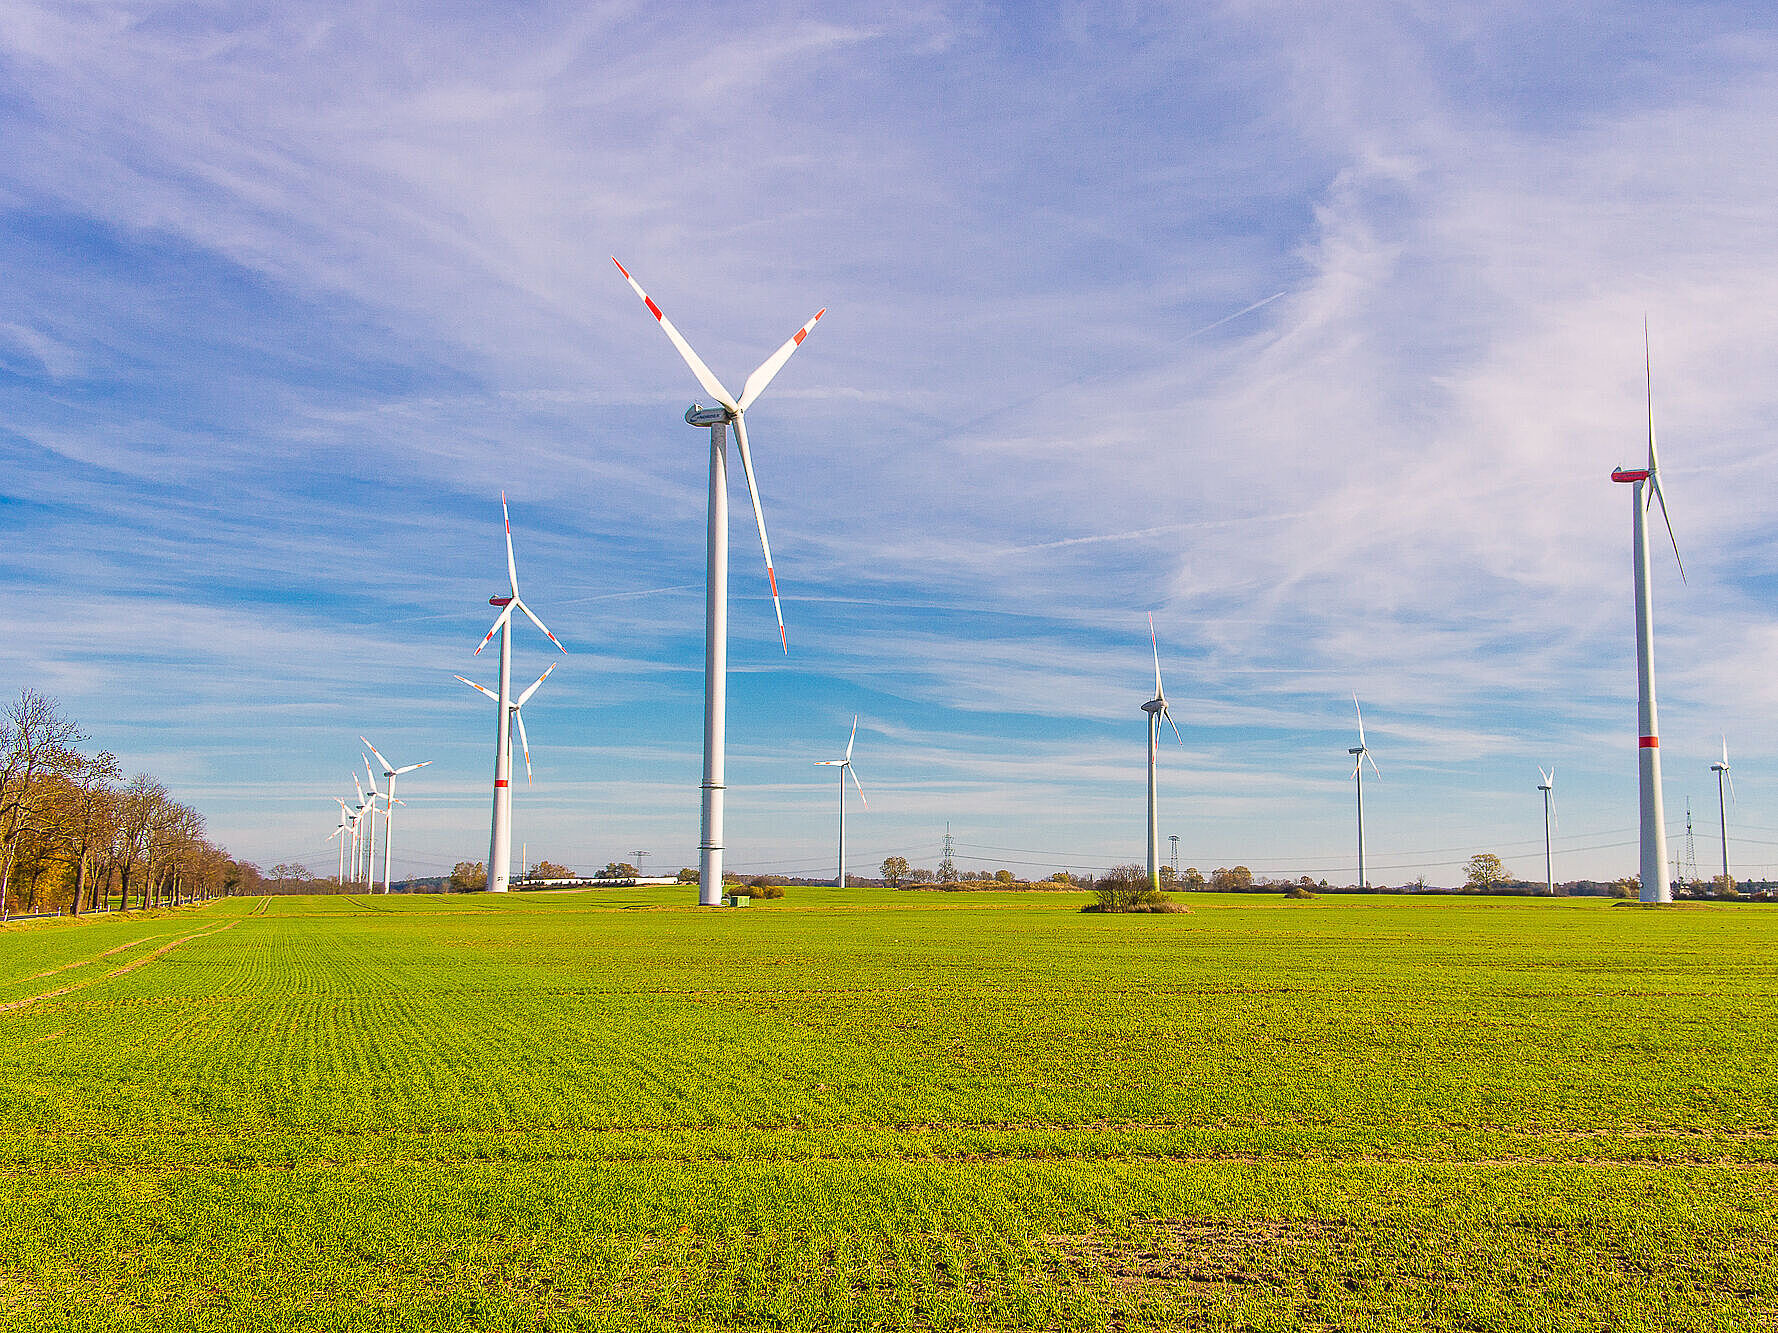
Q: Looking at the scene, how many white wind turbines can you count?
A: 14